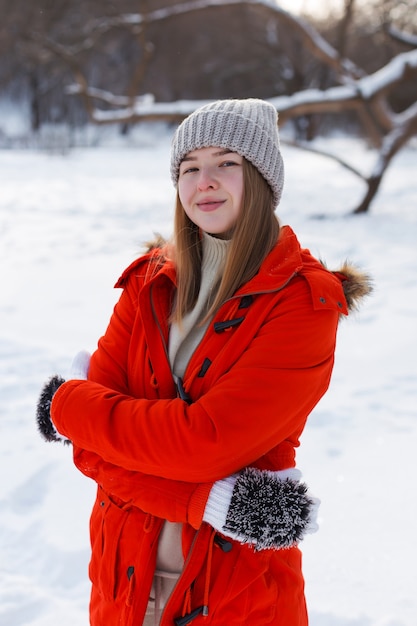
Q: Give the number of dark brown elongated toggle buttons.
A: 4